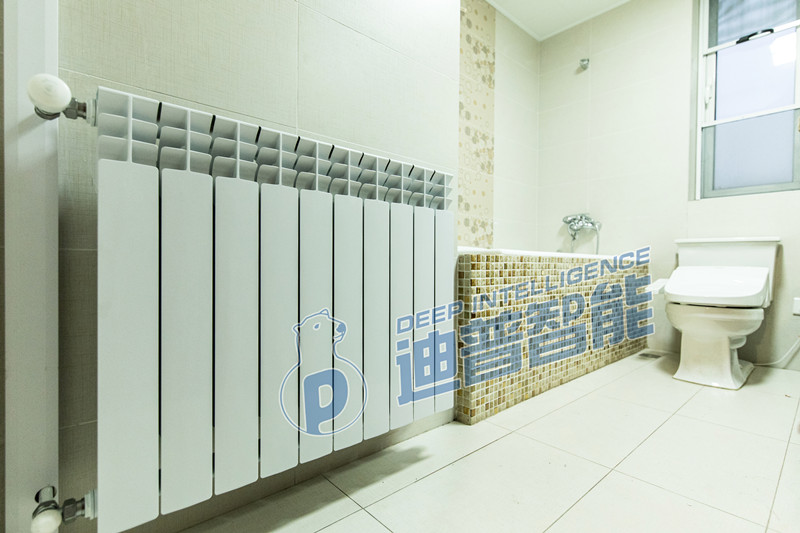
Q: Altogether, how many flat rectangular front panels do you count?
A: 10